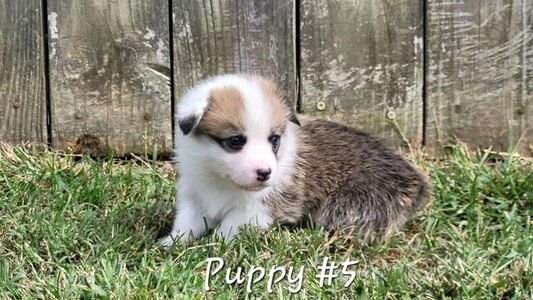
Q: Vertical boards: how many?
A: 5